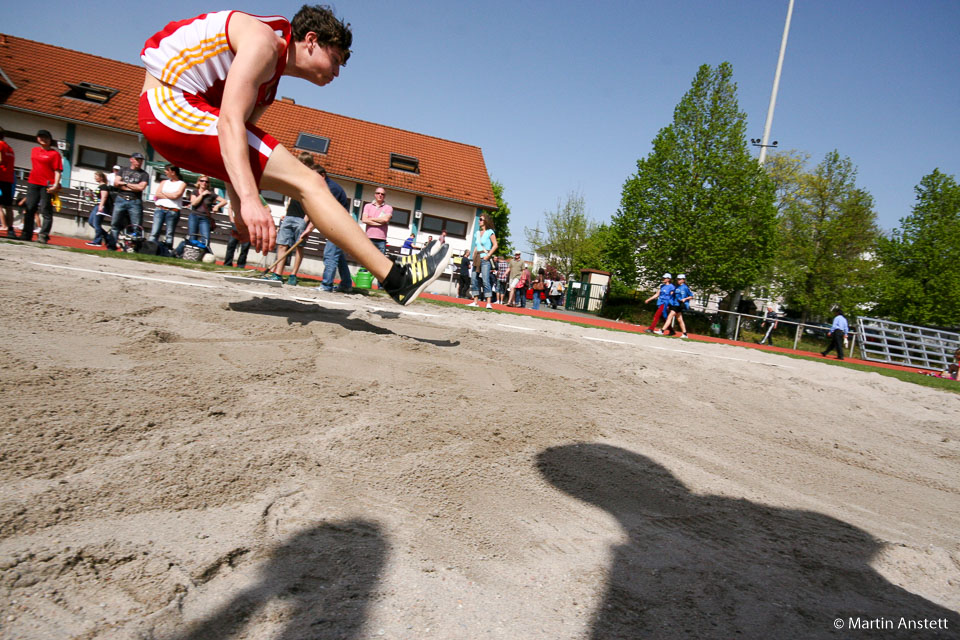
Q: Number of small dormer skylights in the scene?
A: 3